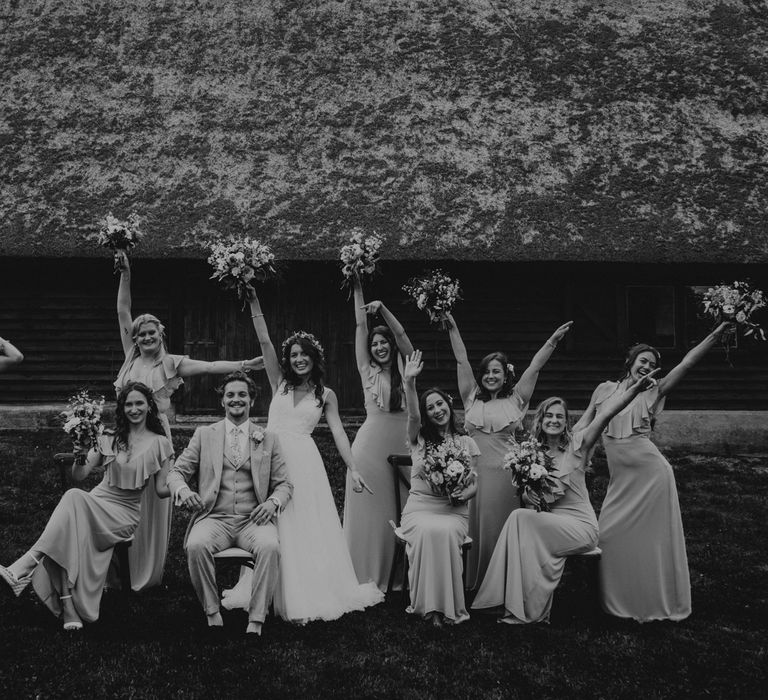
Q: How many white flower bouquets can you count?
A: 8